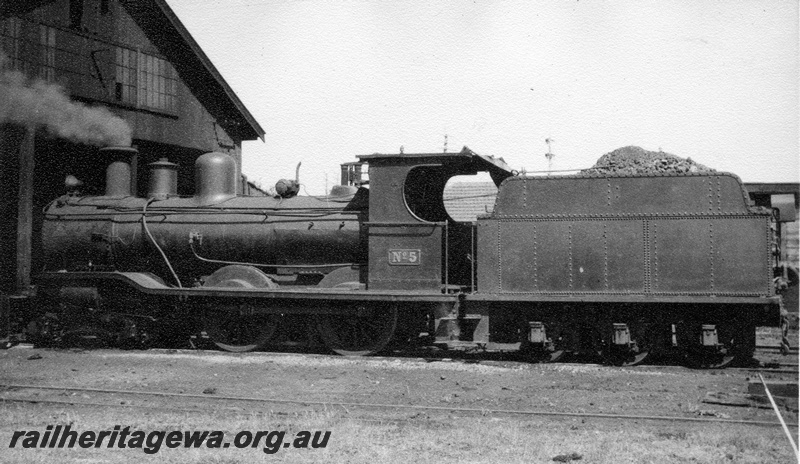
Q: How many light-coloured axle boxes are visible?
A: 3